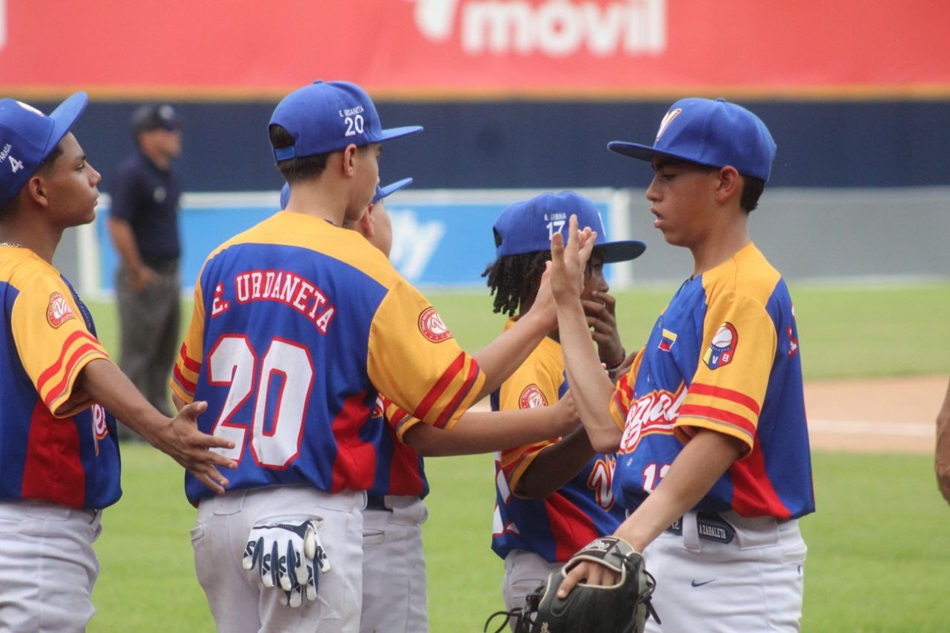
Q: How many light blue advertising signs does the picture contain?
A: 1